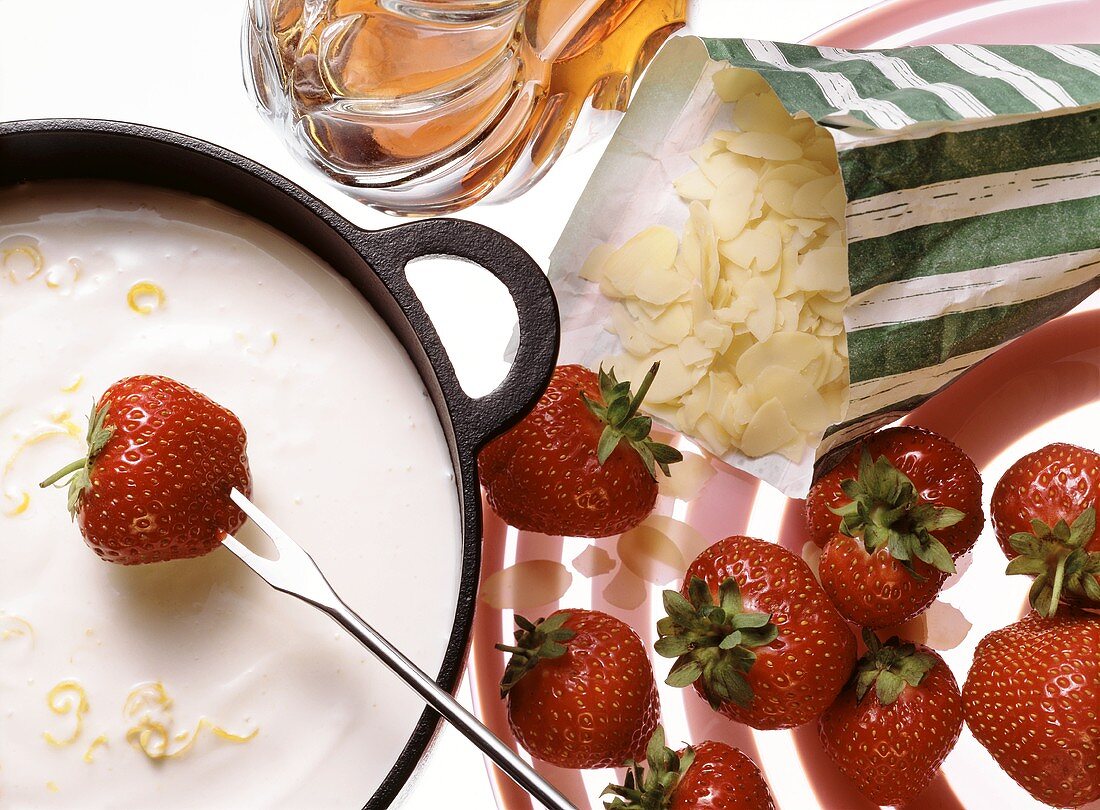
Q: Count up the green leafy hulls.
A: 8